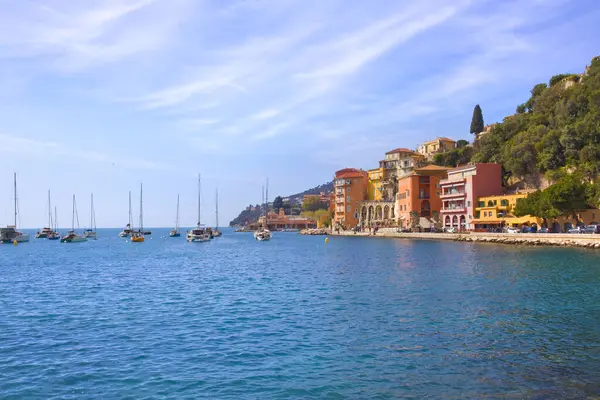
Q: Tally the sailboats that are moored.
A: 11